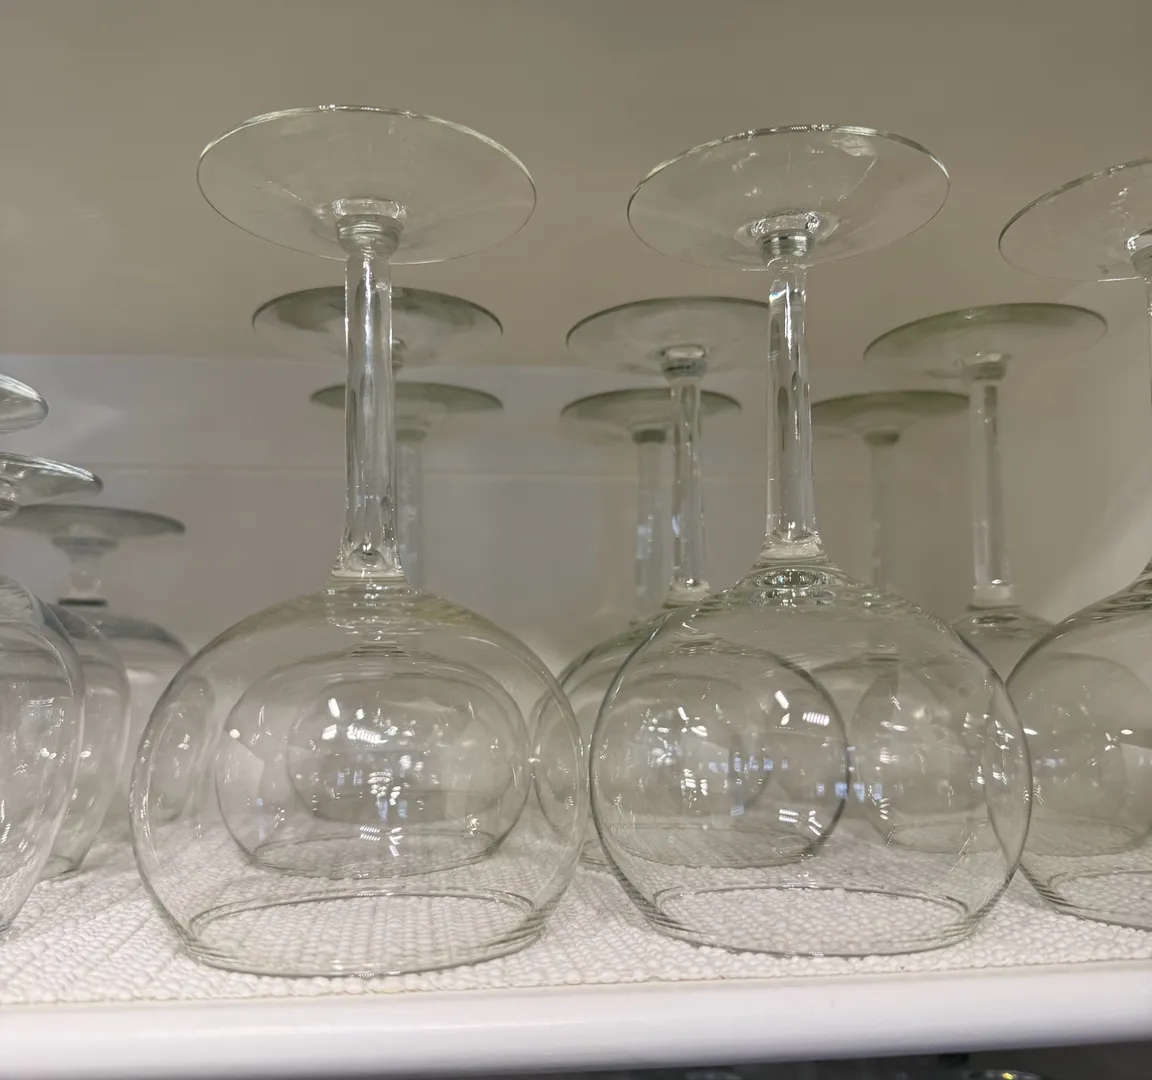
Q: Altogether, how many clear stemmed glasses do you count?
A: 12